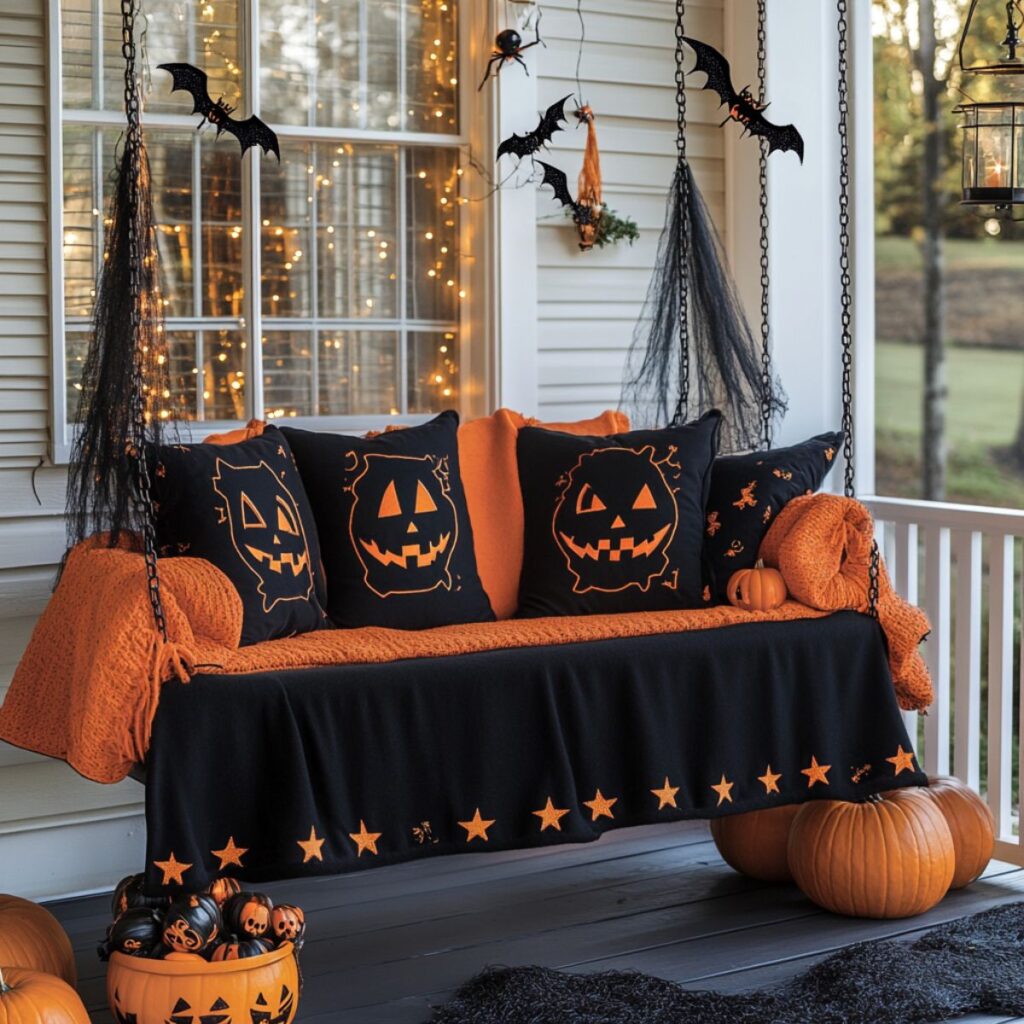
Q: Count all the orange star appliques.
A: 12